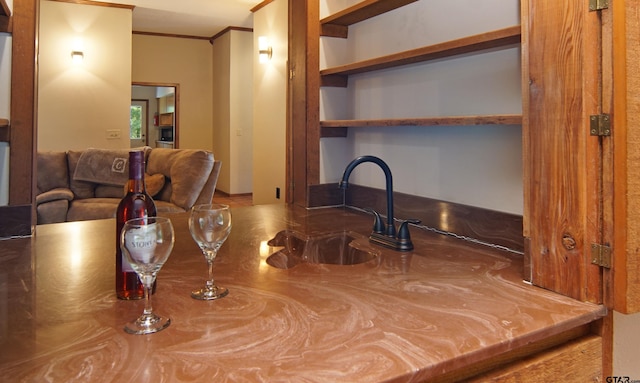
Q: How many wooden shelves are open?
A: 3